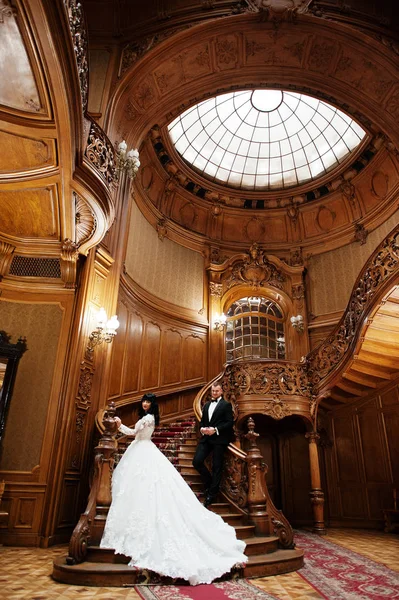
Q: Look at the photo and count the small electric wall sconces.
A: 4